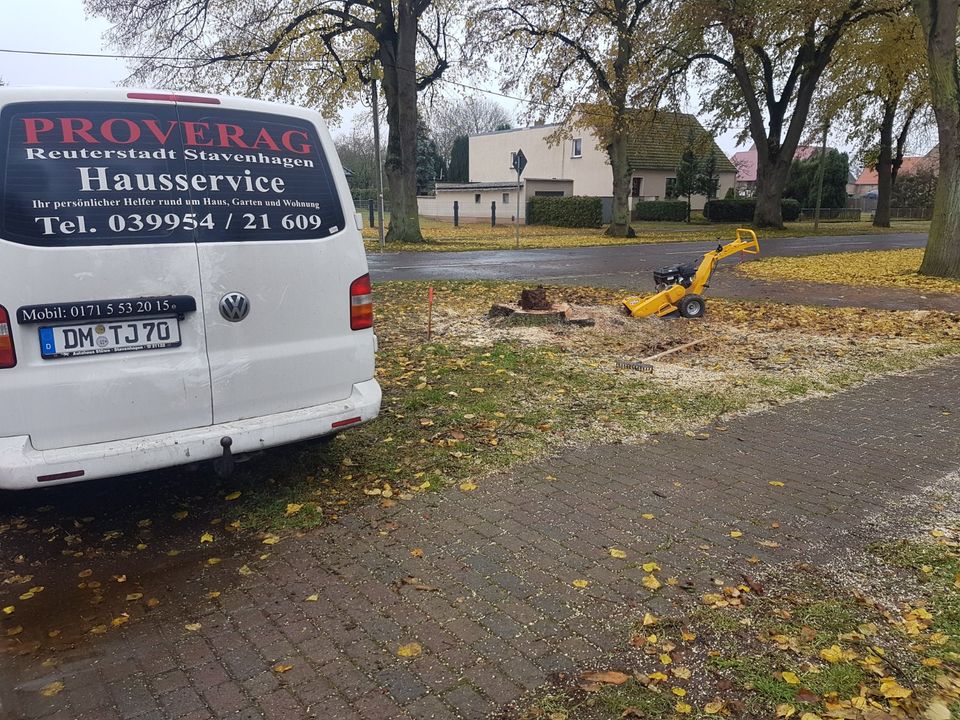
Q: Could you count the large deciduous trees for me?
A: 5